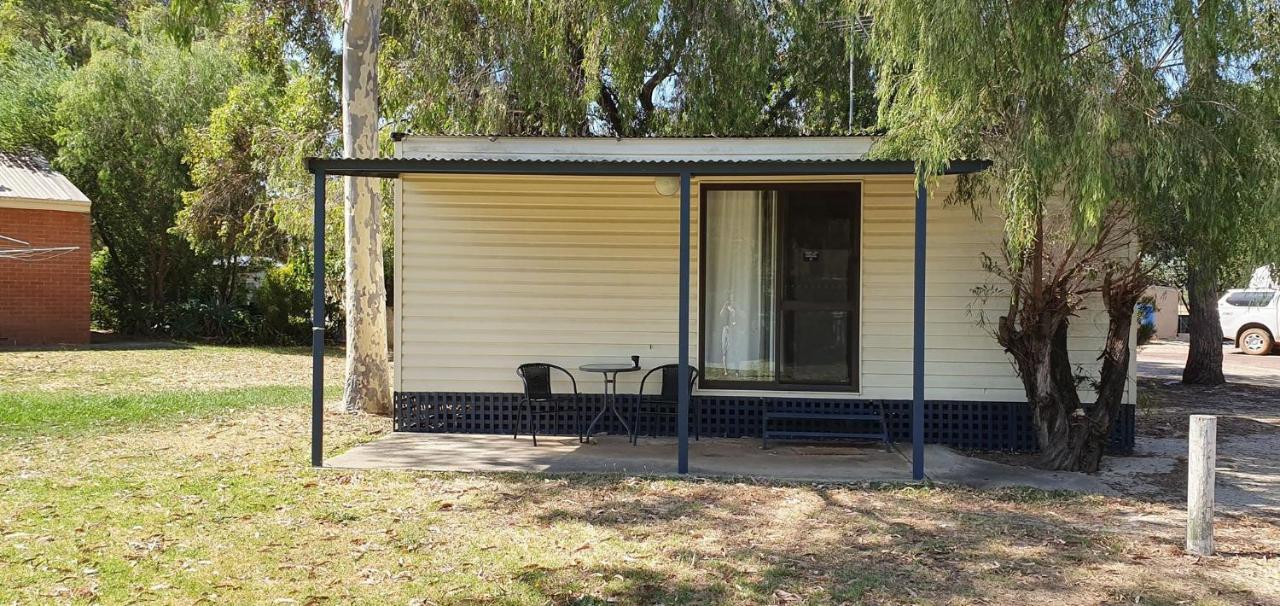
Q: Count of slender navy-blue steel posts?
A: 3